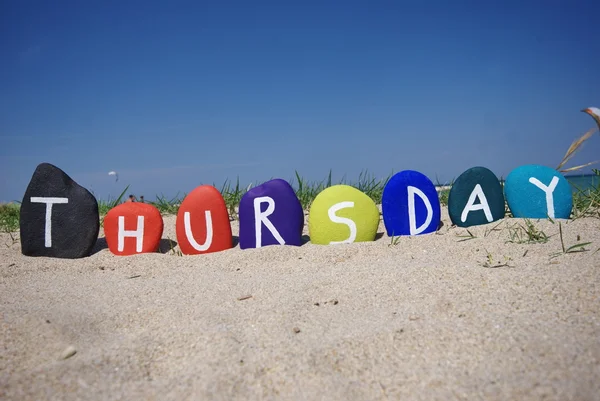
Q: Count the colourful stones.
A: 8